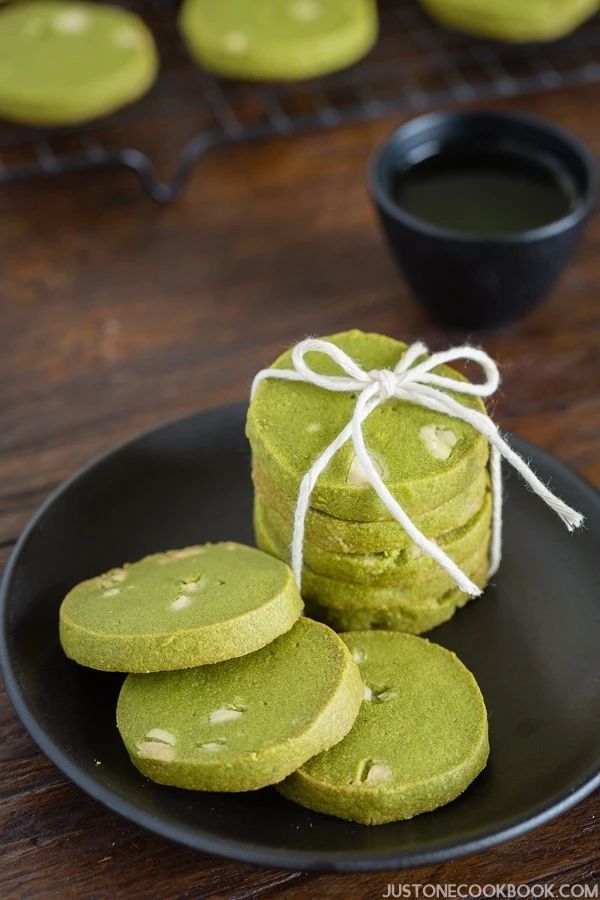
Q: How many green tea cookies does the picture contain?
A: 11